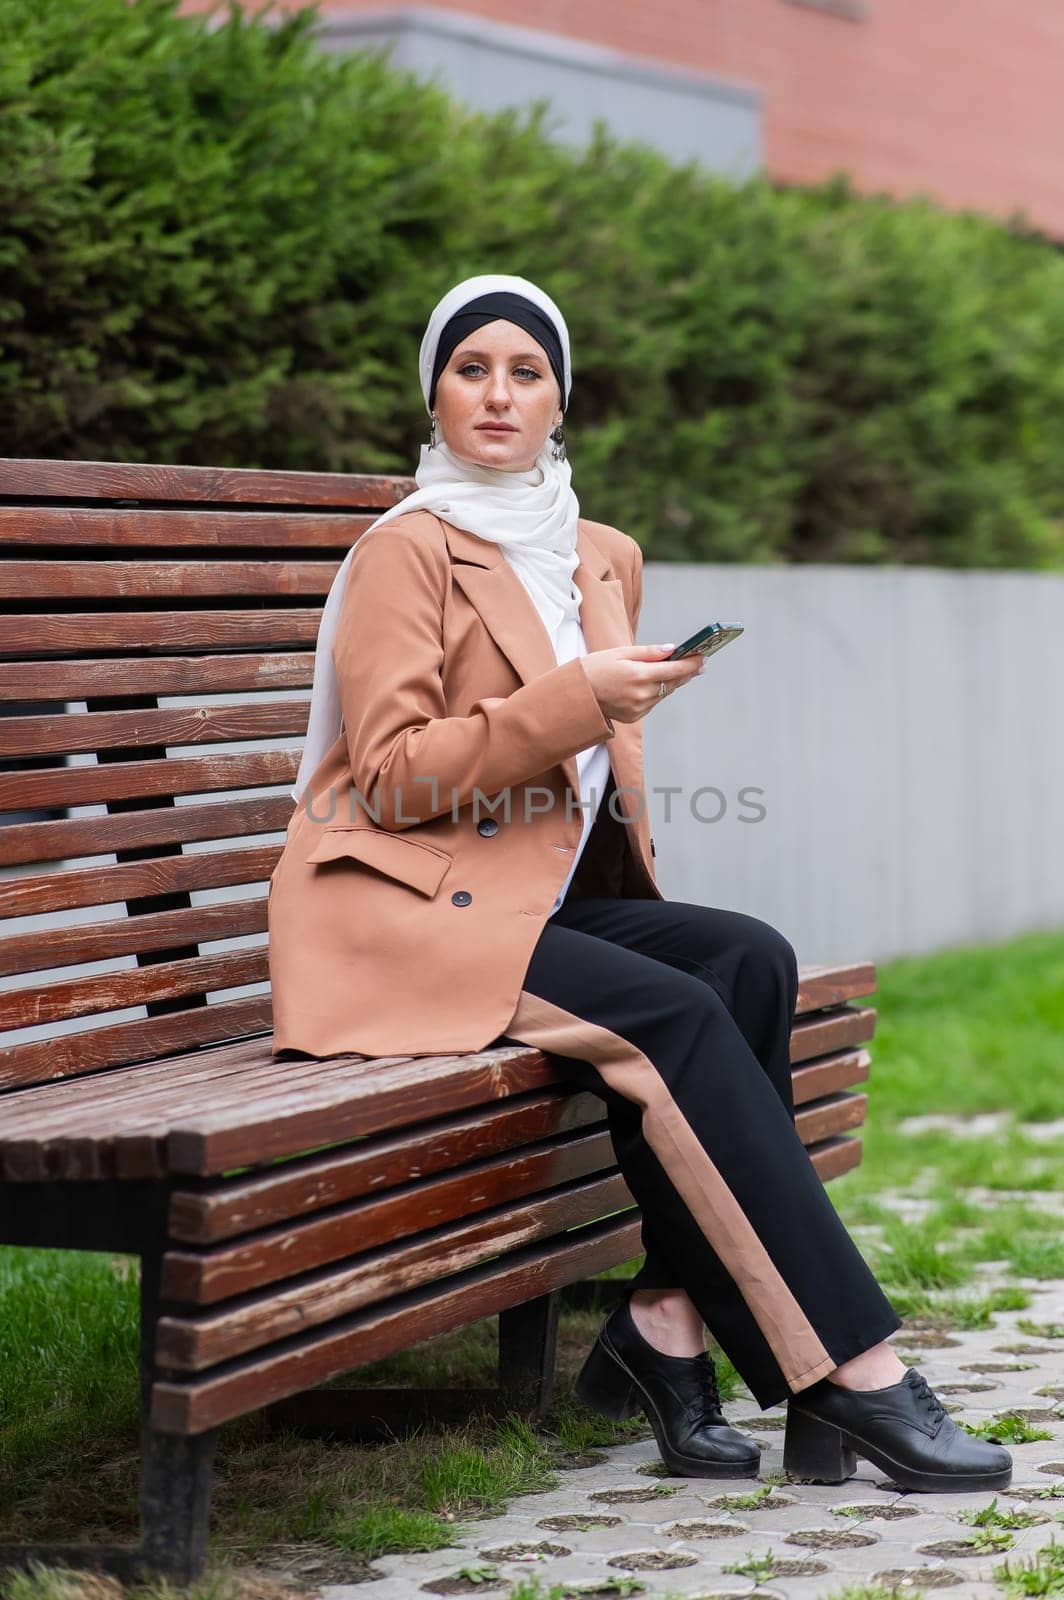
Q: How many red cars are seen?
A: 0